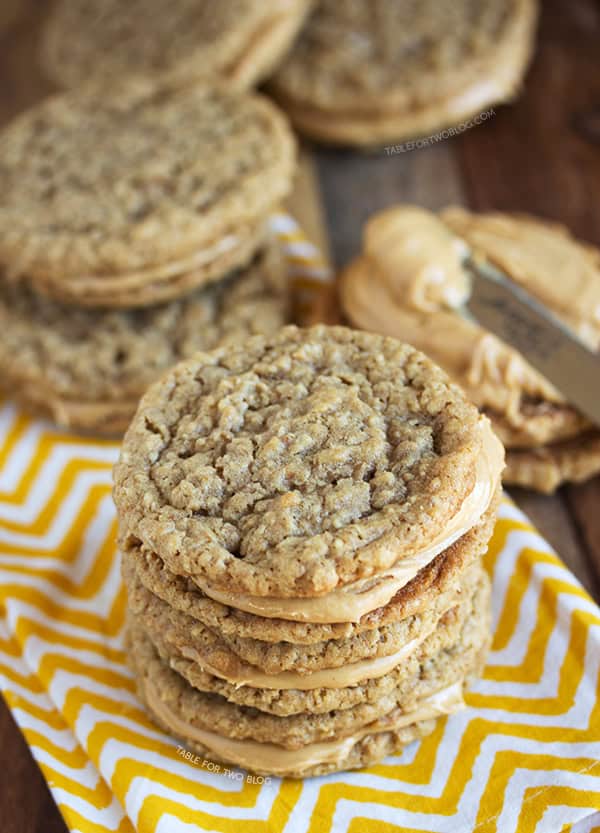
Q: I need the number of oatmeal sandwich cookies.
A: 7